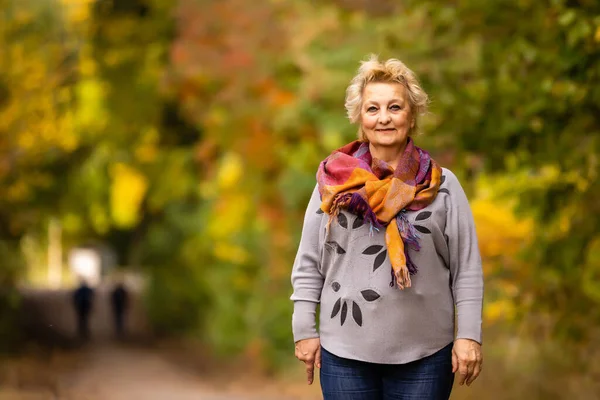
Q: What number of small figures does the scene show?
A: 2